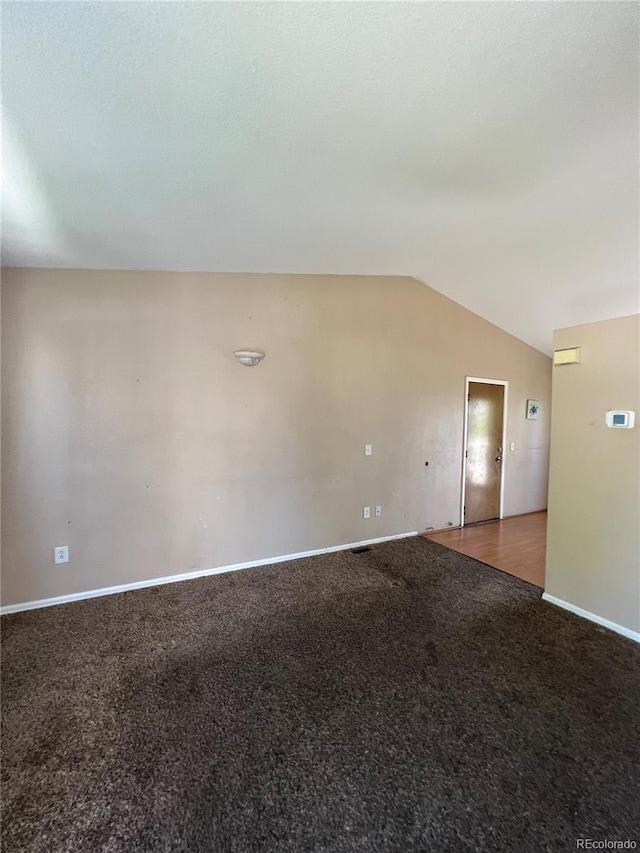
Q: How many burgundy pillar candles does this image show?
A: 0